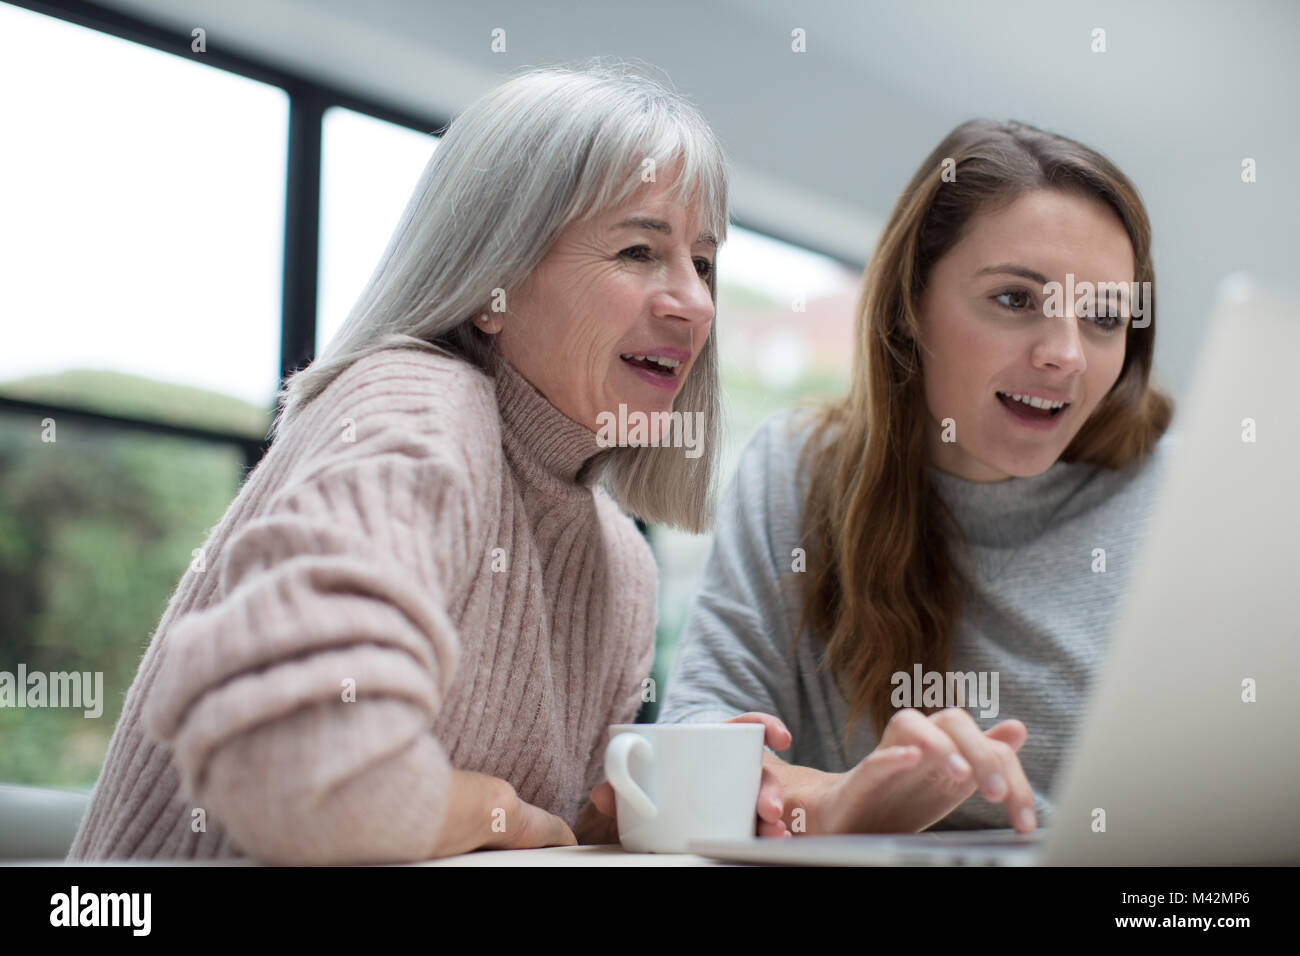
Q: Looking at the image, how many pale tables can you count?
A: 1